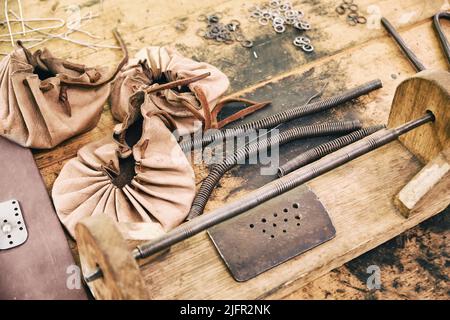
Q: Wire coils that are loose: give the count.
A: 3